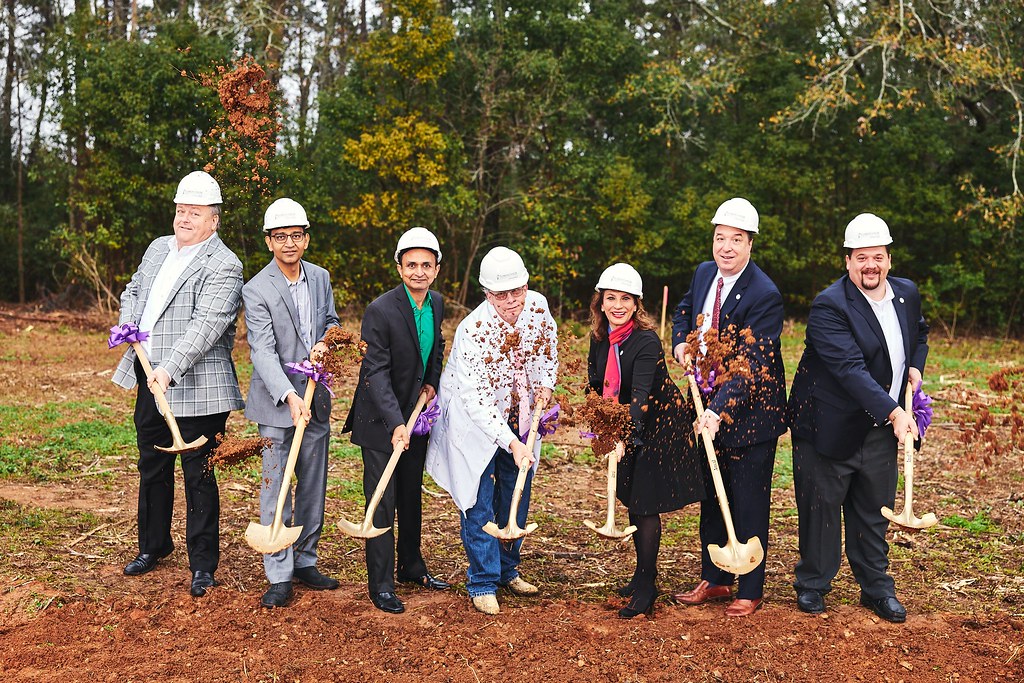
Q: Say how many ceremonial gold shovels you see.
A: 7